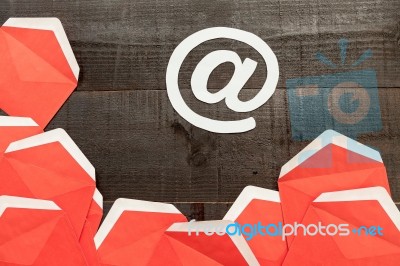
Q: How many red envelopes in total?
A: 10